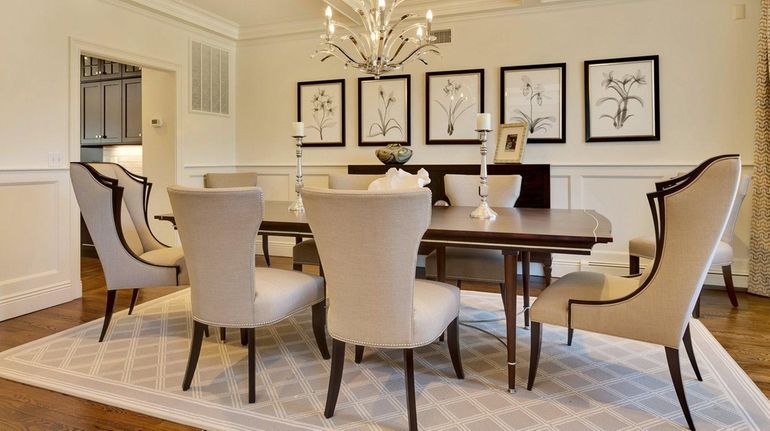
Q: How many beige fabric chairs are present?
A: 8